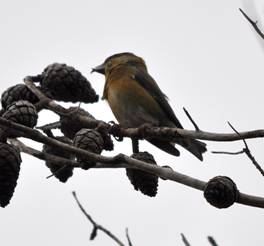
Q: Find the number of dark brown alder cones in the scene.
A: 9